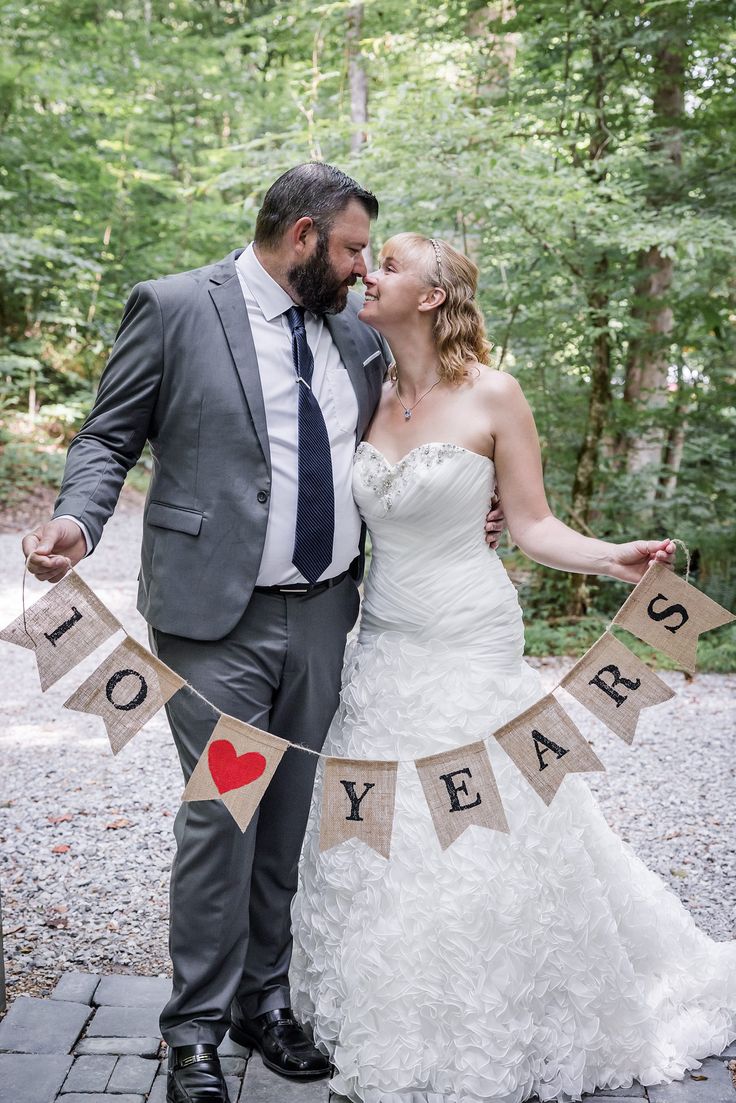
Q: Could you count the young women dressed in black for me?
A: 0